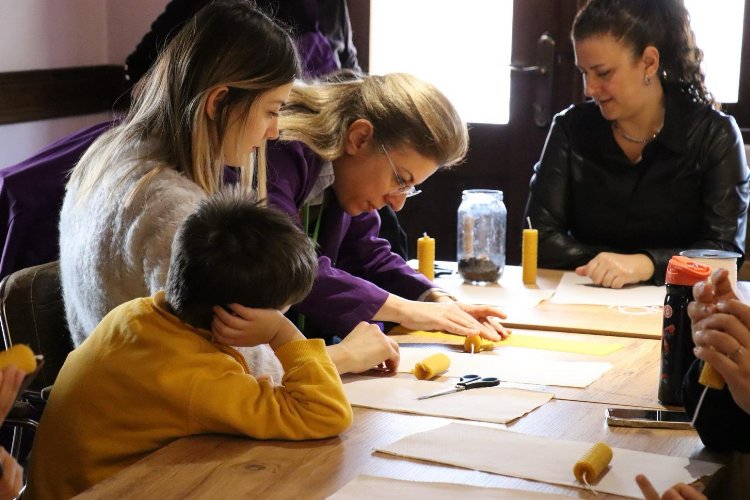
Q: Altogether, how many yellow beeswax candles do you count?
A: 7